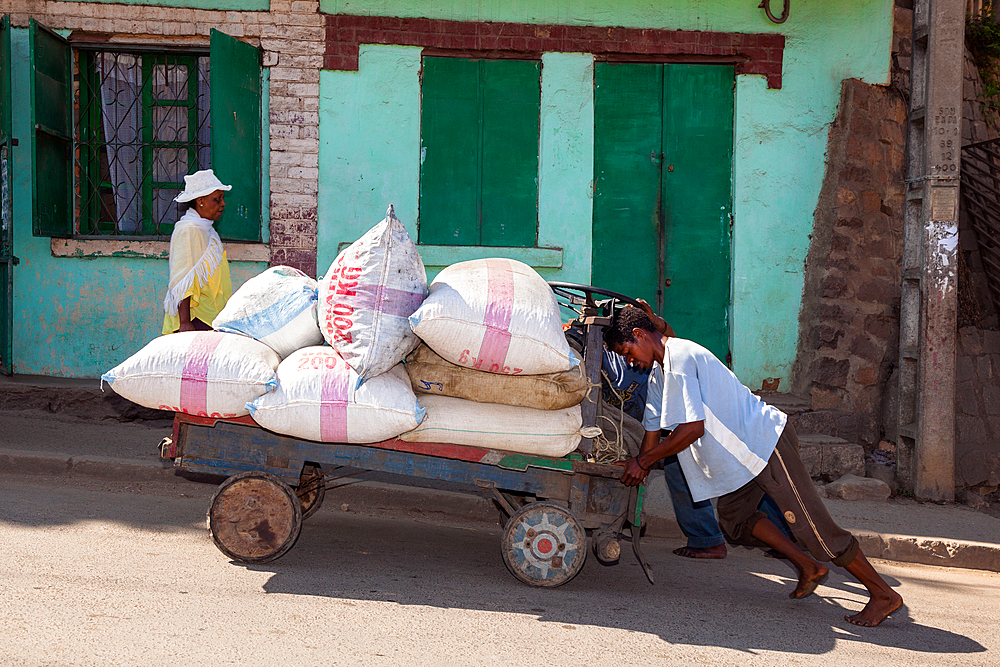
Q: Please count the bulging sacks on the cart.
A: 7